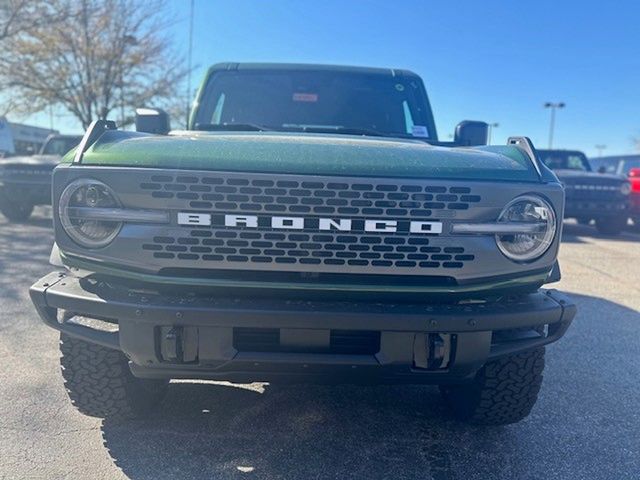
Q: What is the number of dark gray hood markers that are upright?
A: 2